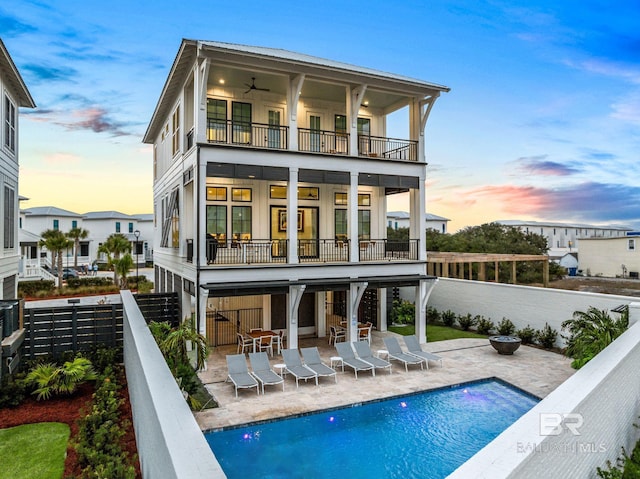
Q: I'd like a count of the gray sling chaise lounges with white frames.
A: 8